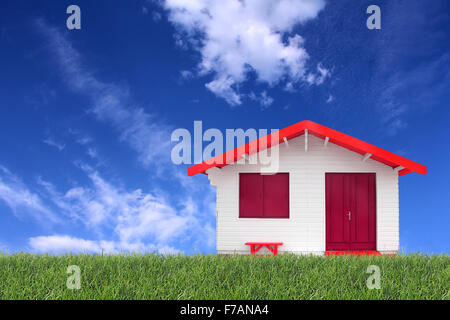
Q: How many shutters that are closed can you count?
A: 2